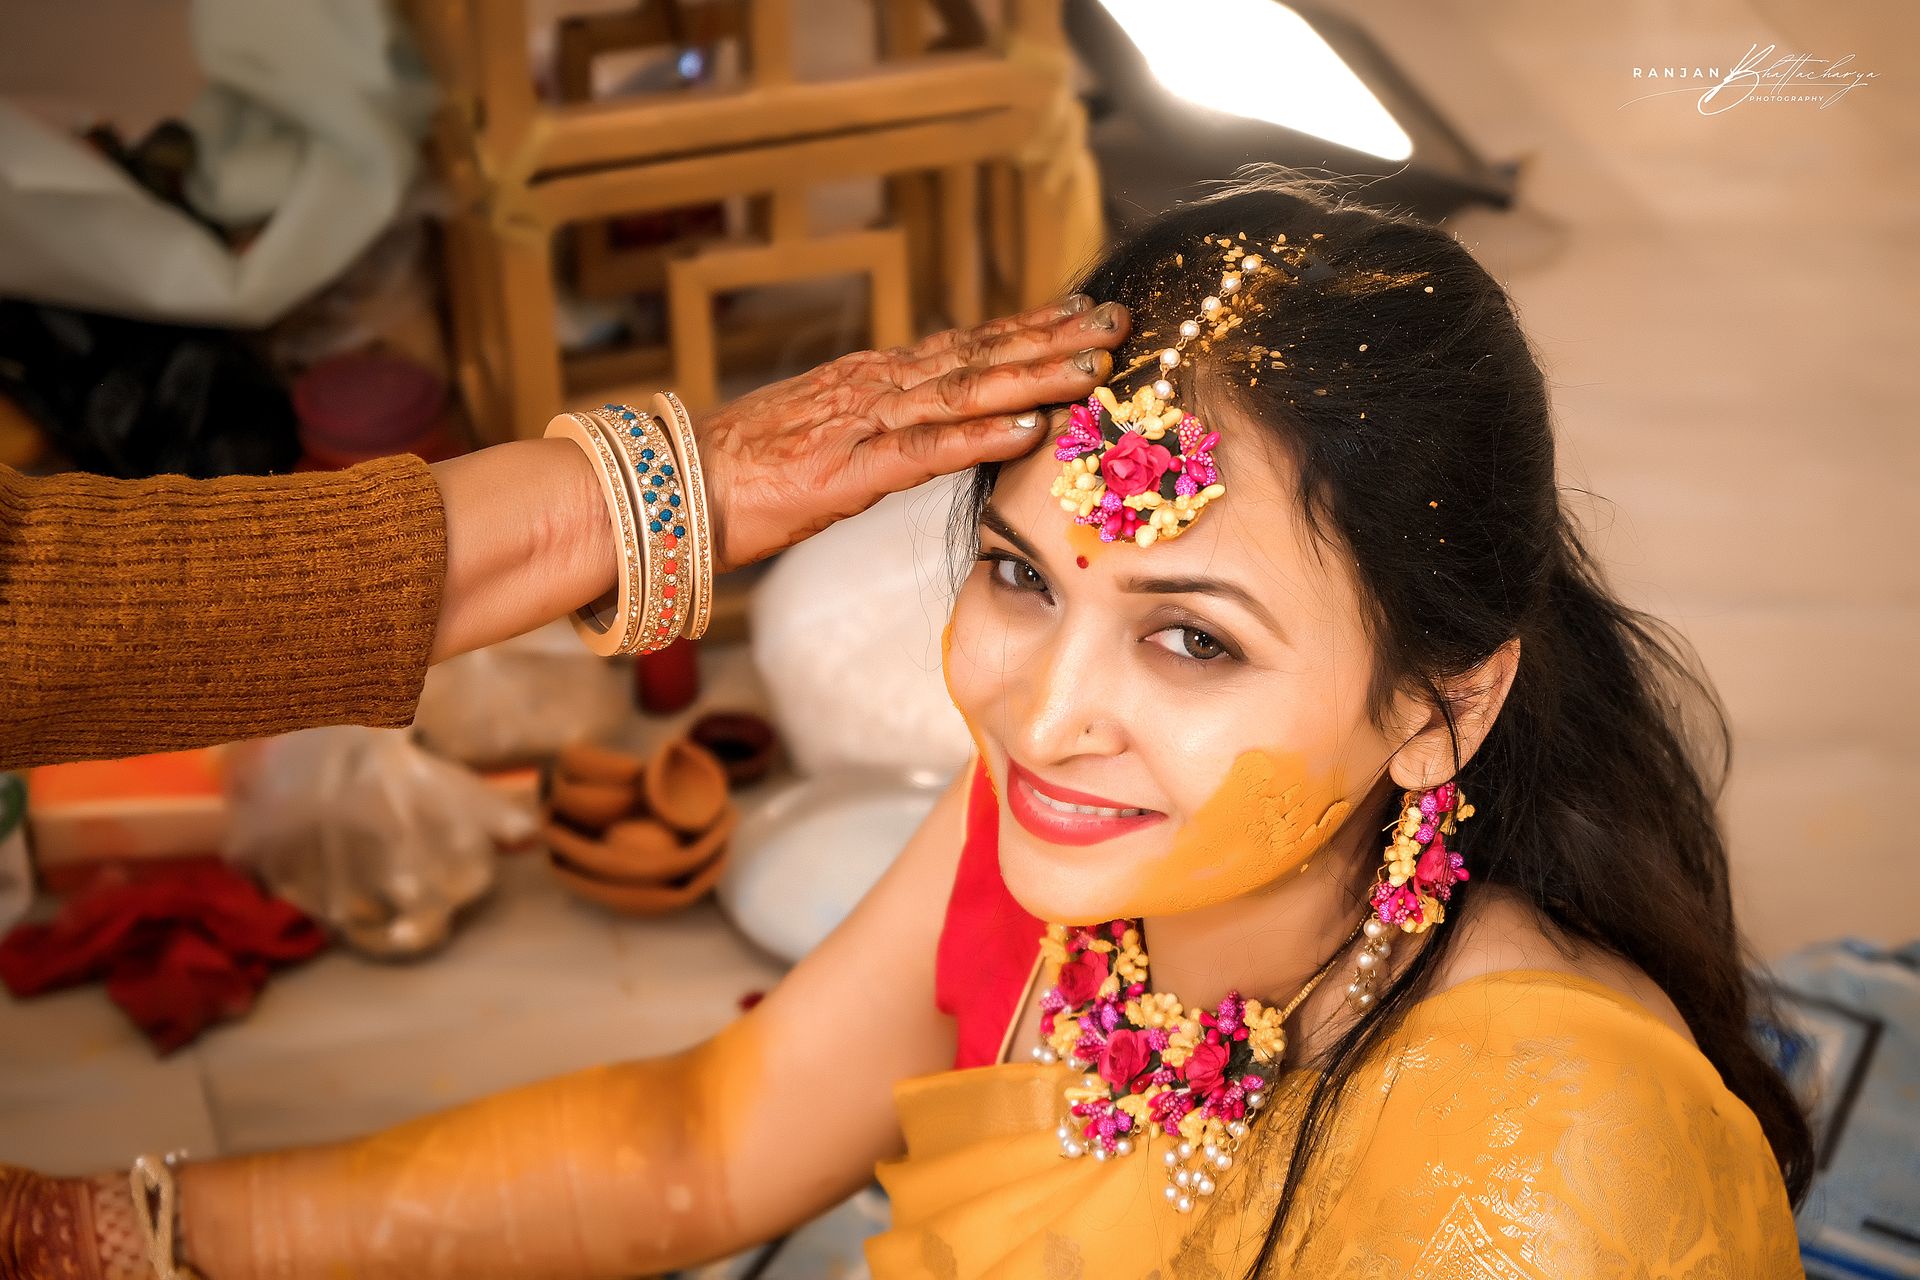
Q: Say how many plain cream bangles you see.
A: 2